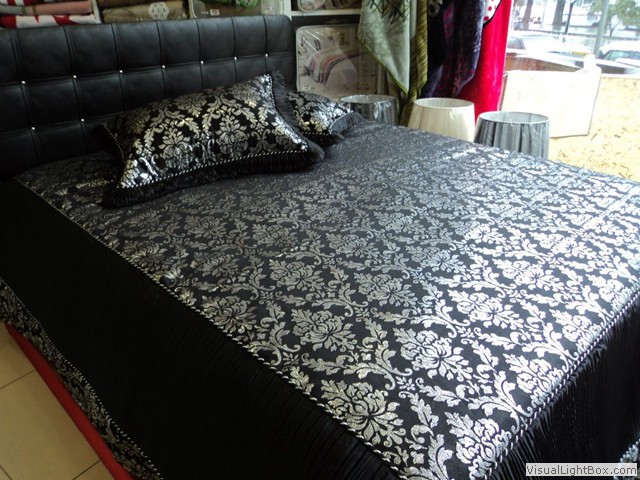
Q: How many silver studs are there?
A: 9